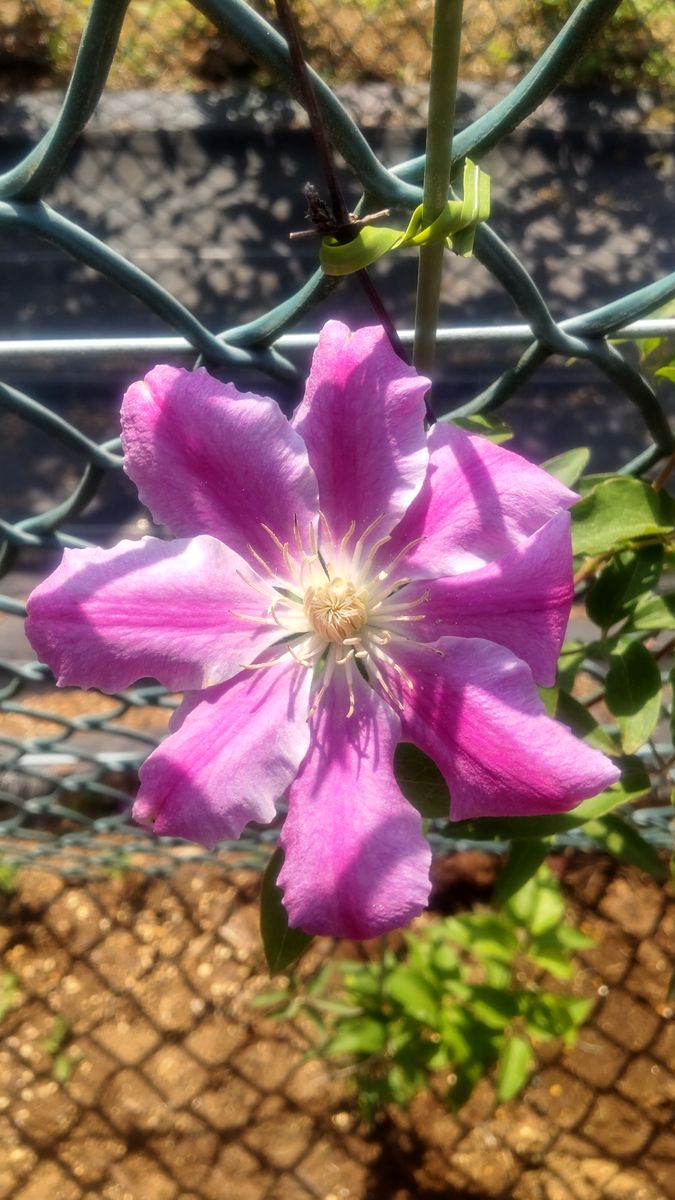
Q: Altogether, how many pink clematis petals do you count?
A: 8